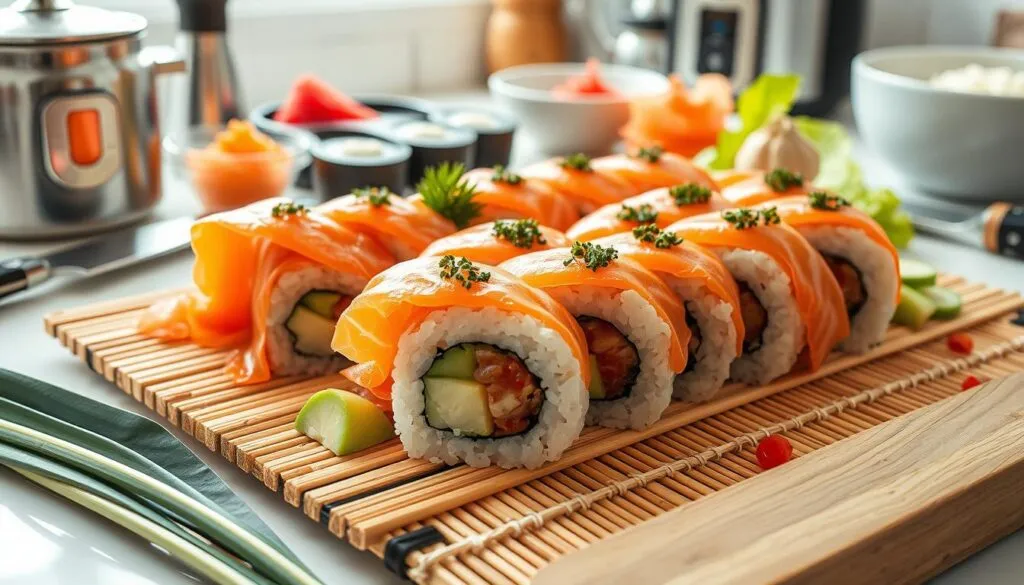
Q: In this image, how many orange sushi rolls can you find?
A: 14